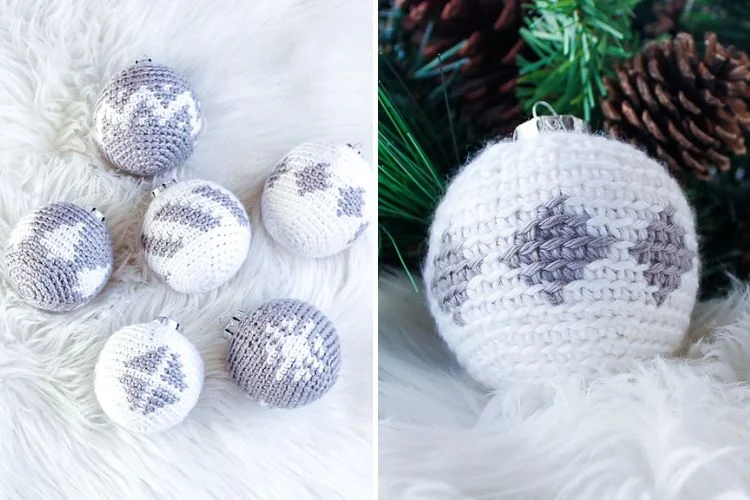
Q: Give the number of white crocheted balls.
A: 4